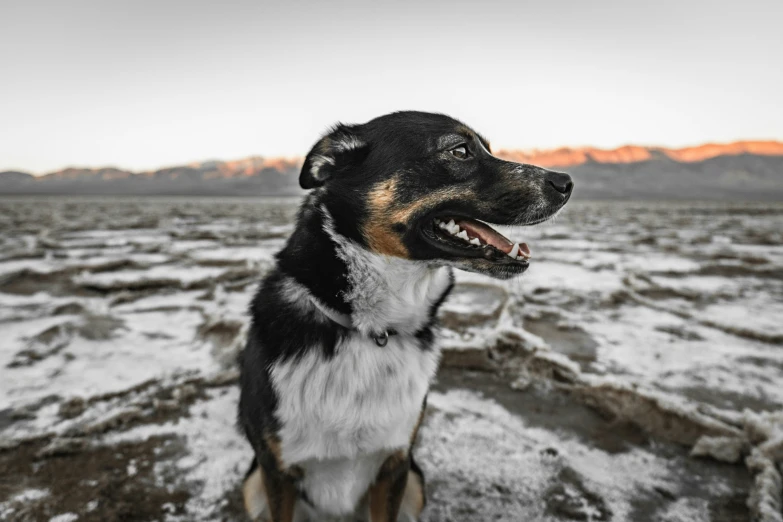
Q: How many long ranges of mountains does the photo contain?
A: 1